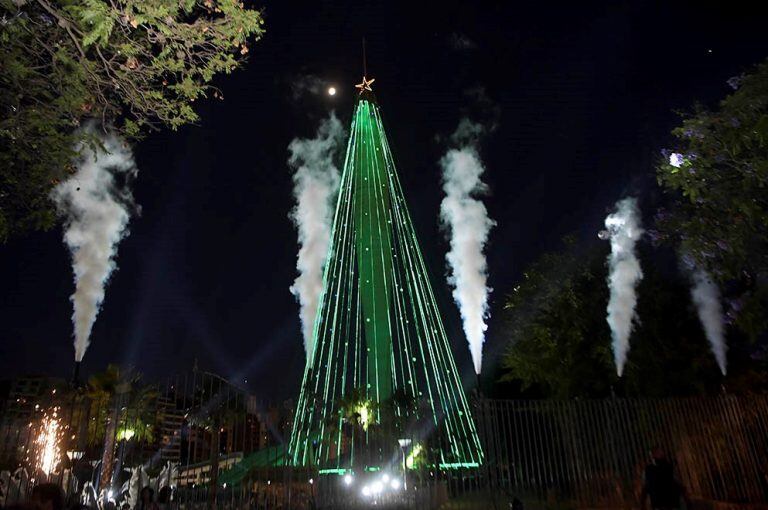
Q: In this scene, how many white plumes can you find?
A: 5